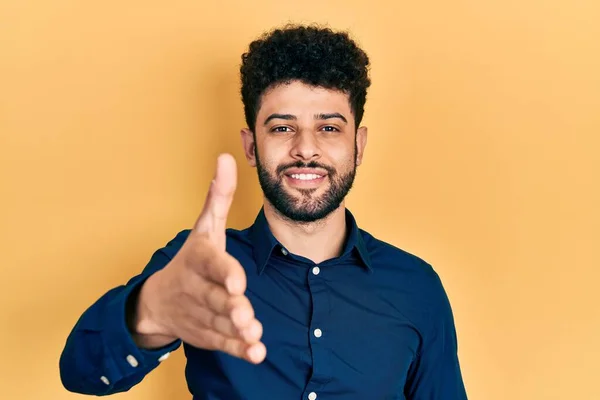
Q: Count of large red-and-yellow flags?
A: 0